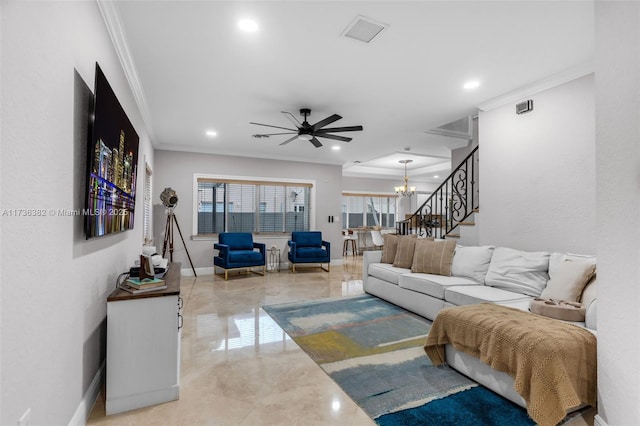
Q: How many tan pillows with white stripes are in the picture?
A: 3